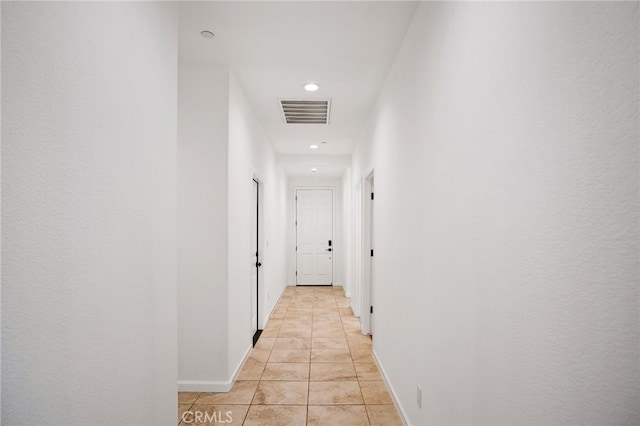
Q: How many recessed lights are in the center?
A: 3